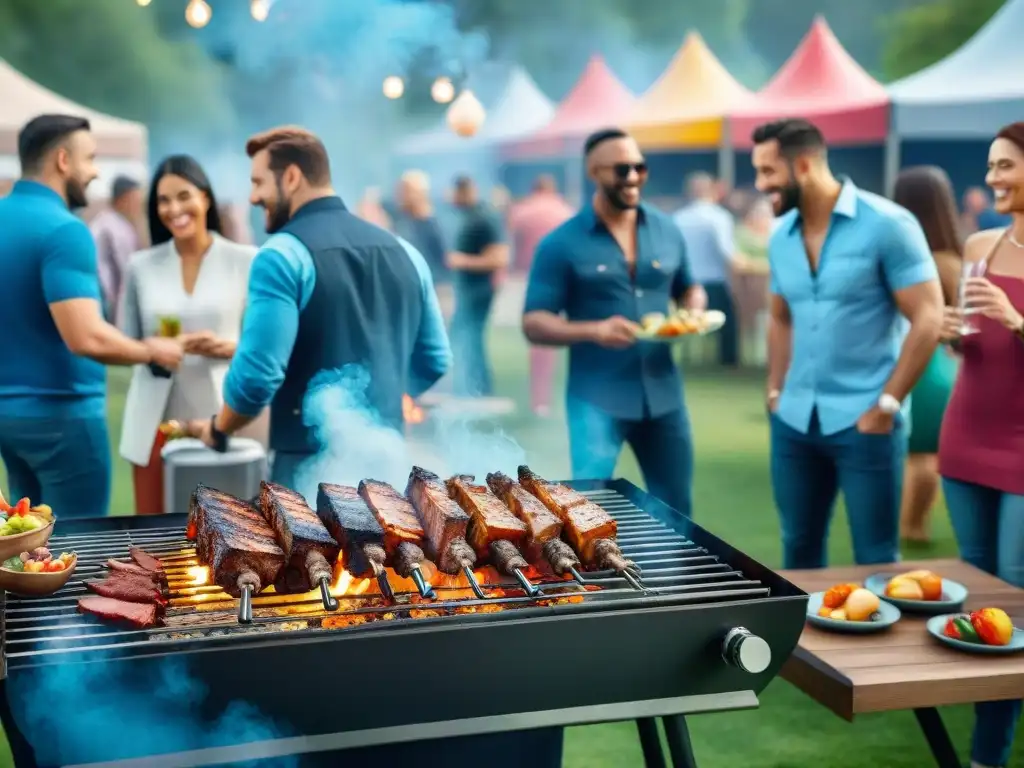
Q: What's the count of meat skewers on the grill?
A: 8